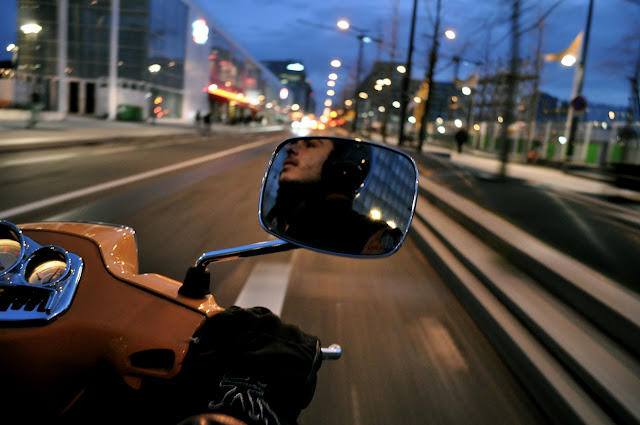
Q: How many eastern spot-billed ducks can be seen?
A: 0